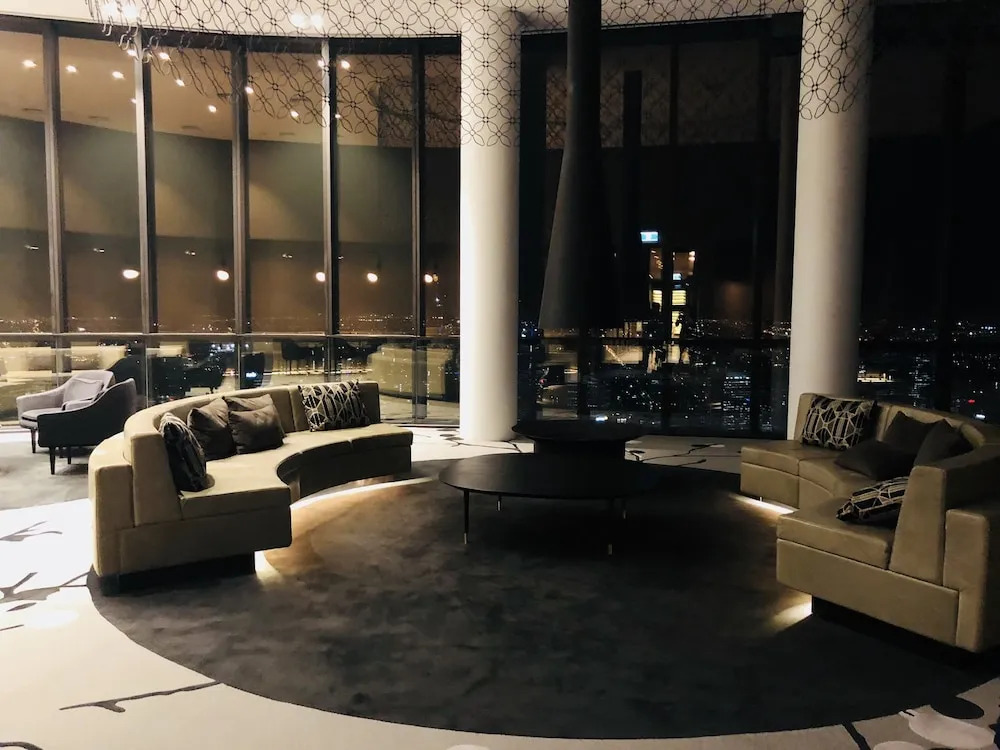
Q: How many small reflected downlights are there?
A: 13